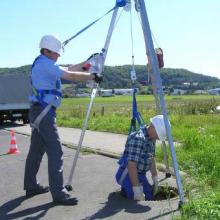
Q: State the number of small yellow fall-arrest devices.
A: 0